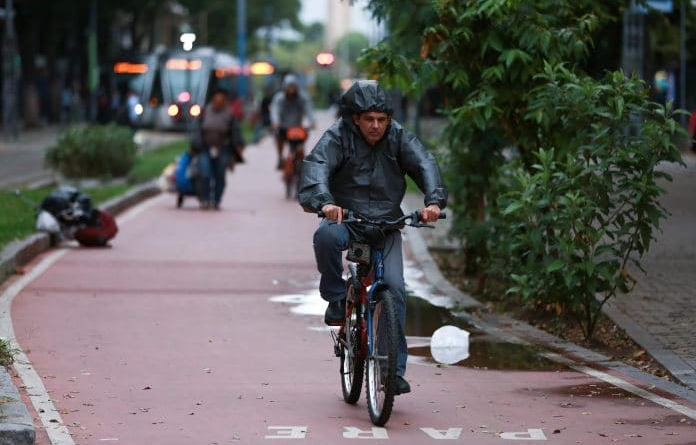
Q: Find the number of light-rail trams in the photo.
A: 2